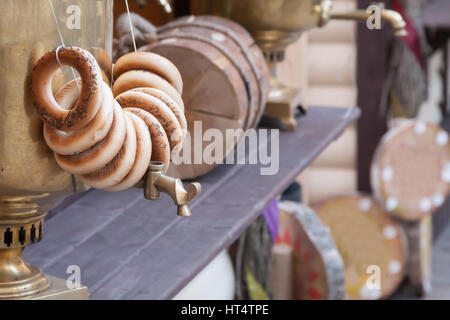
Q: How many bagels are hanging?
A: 10